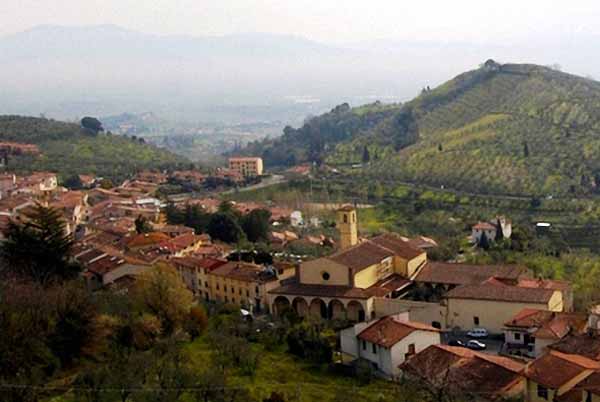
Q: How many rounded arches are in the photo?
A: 5